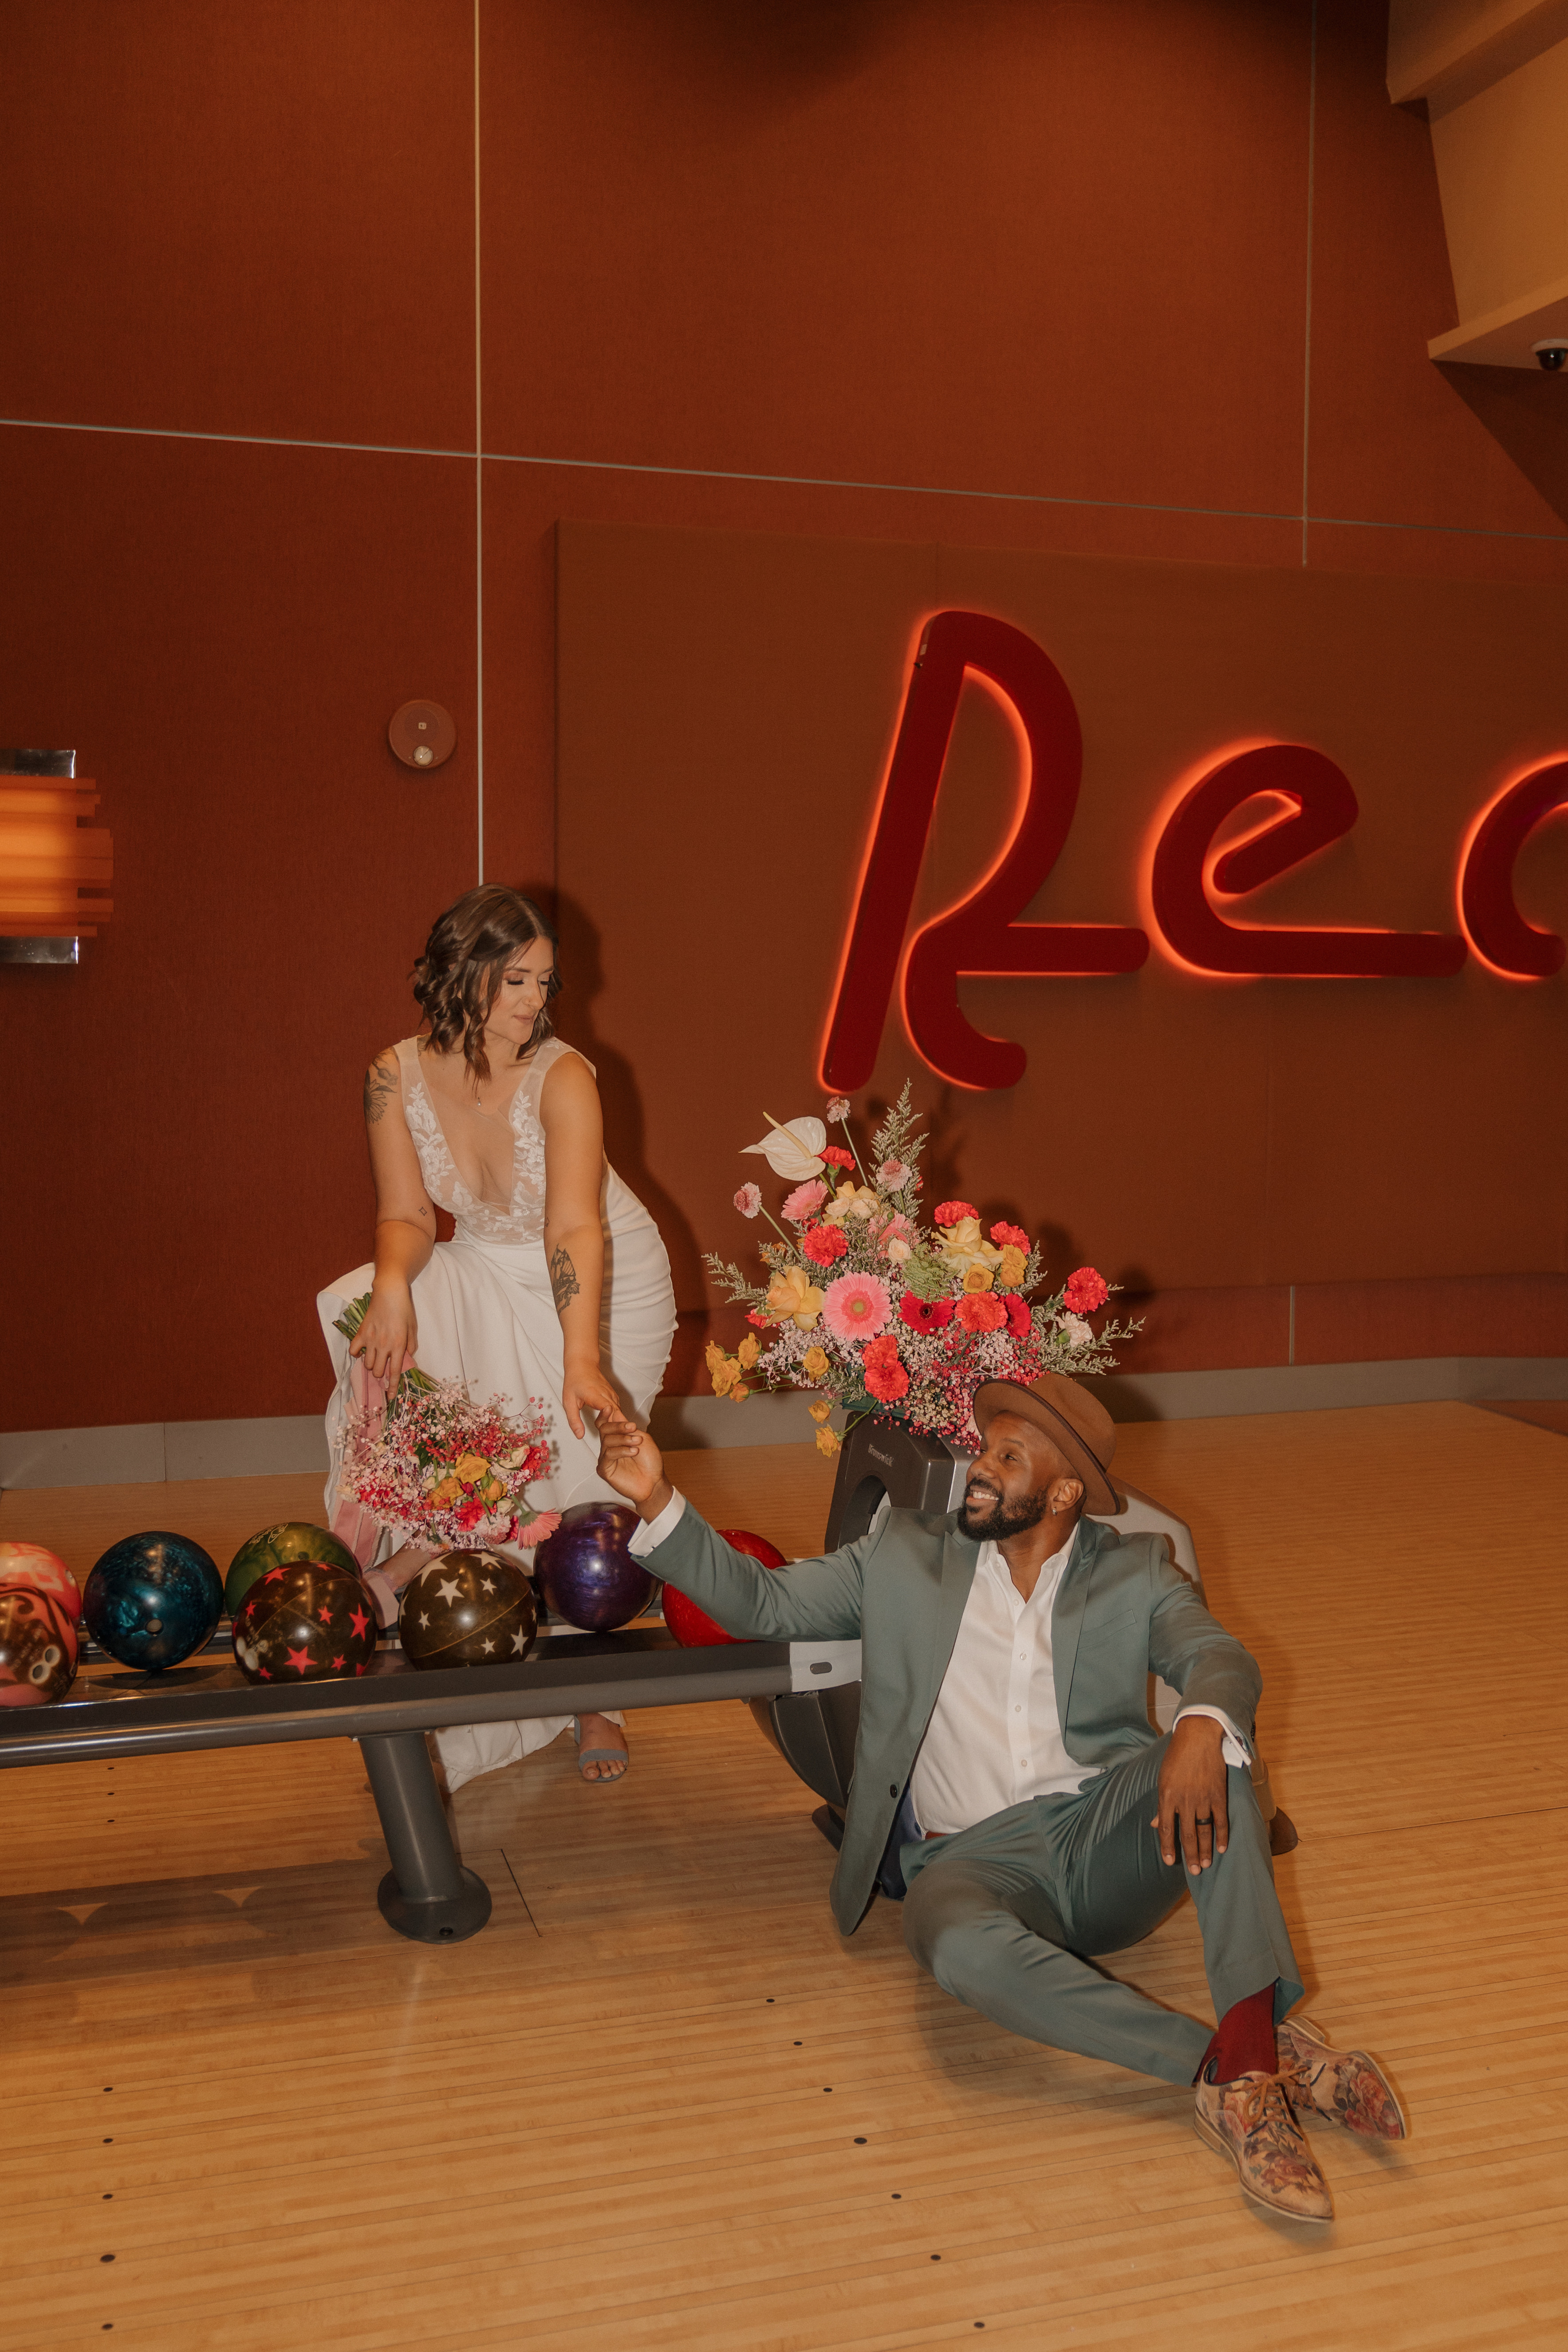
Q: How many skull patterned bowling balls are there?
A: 0